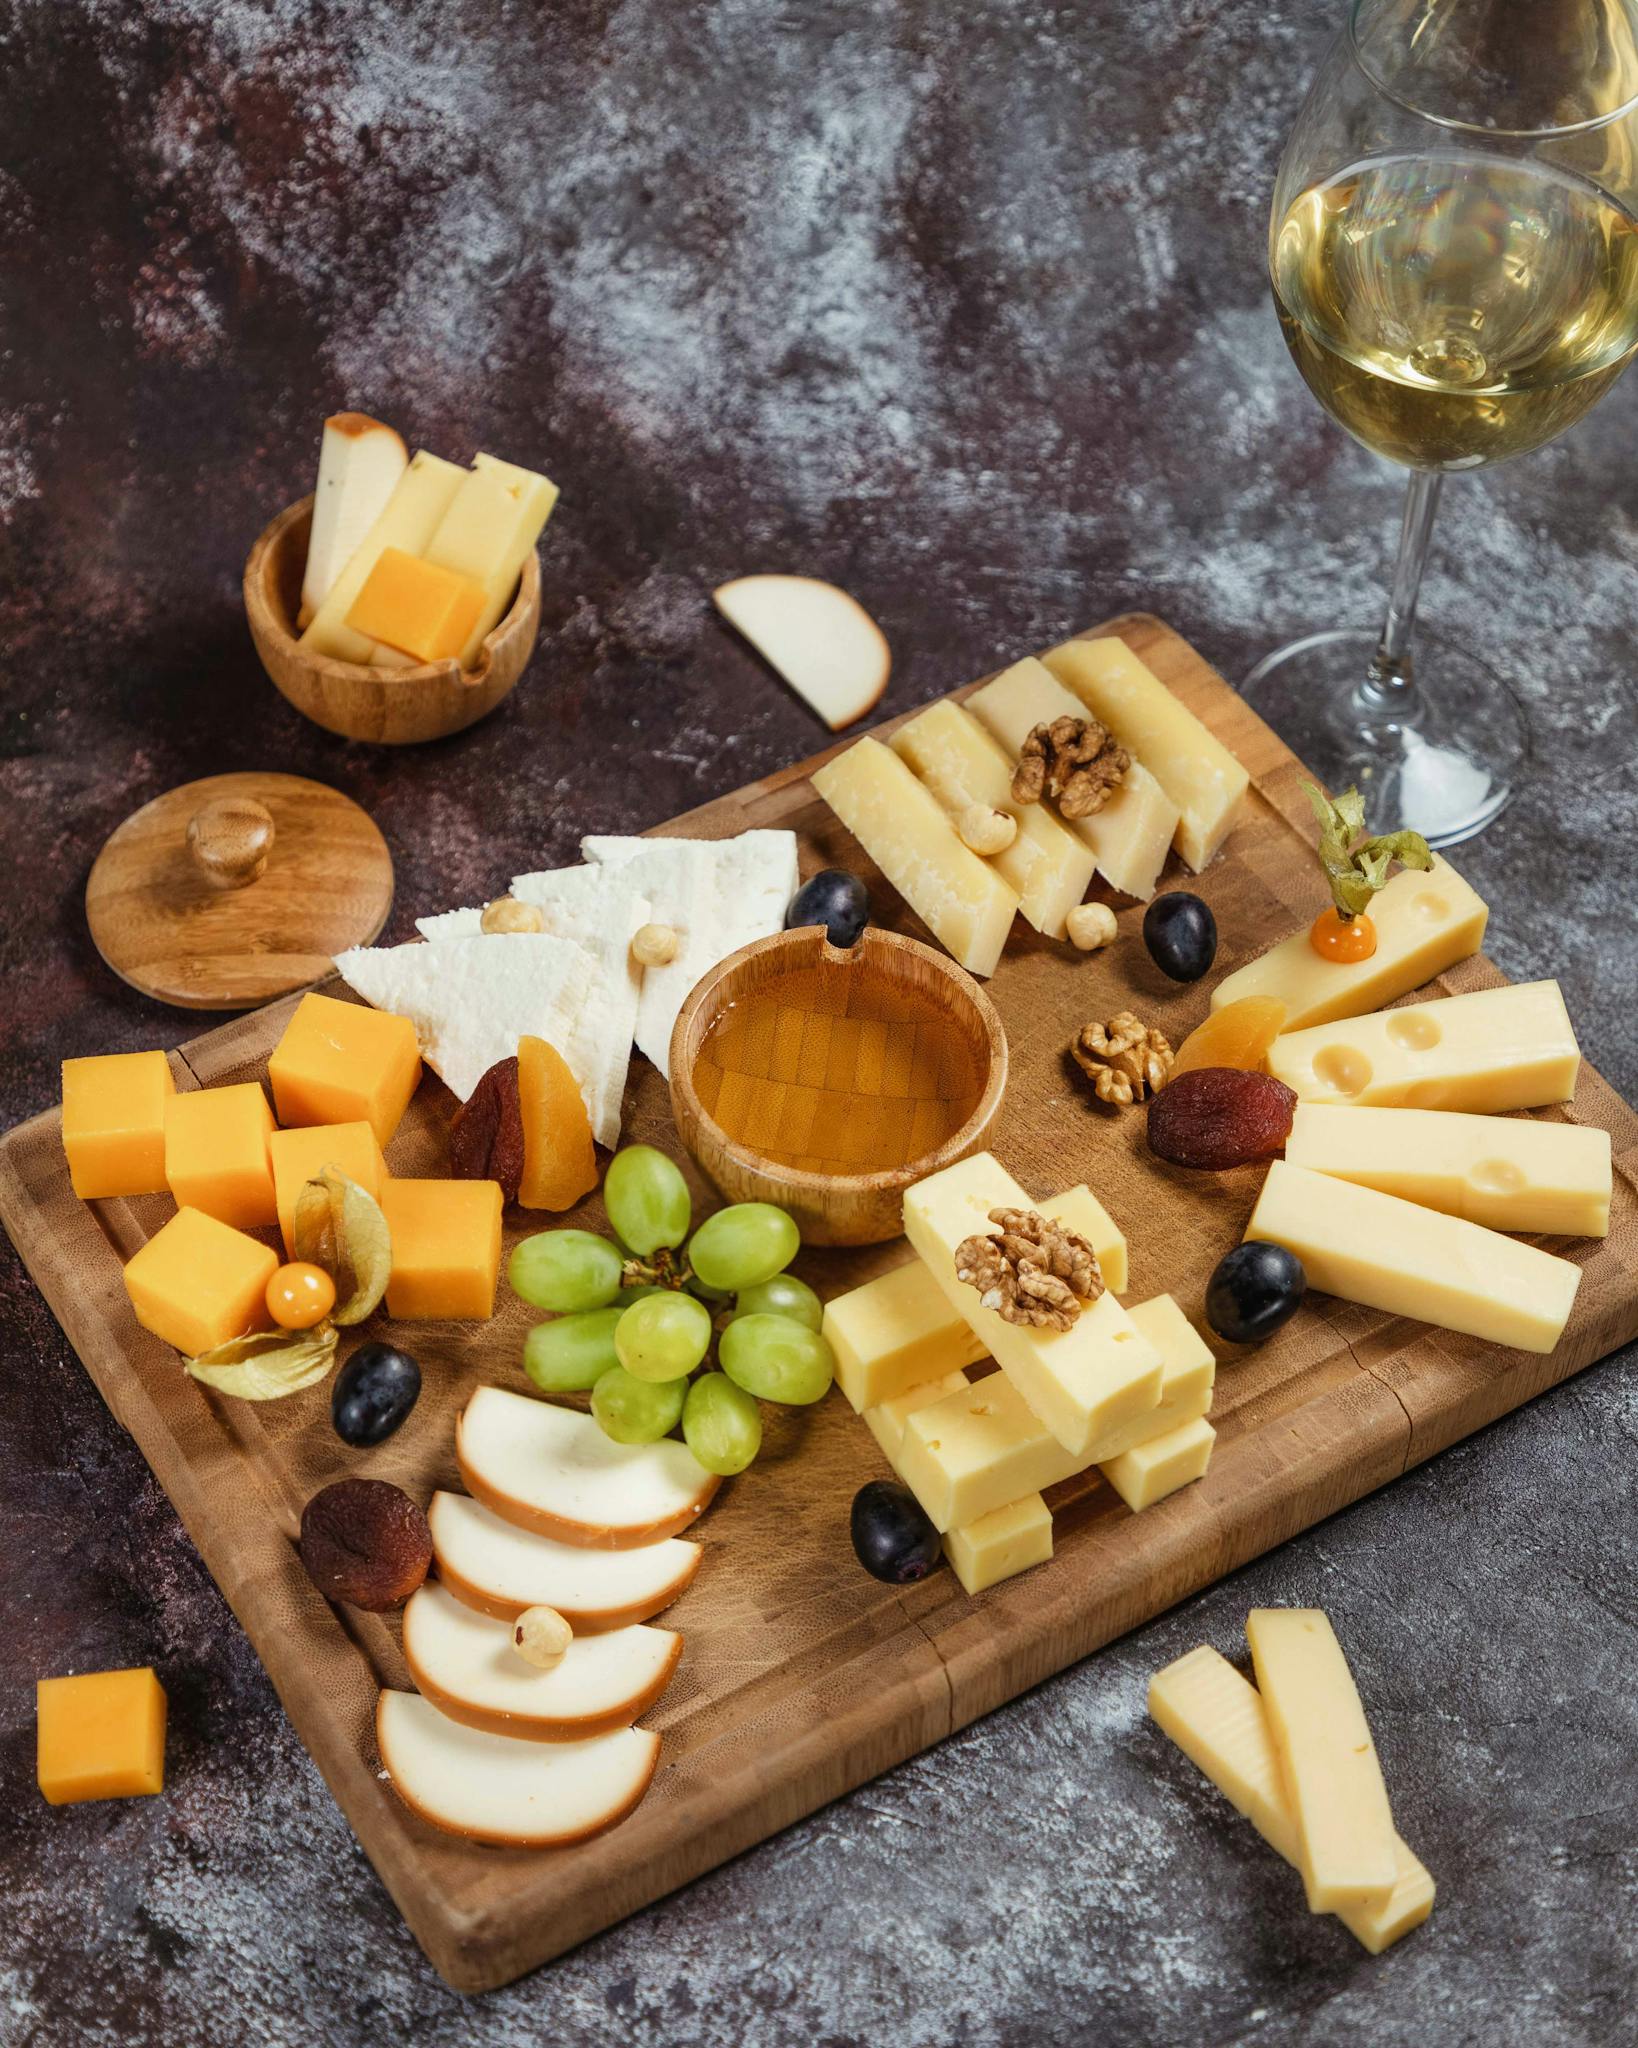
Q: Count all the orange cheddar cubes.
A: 8